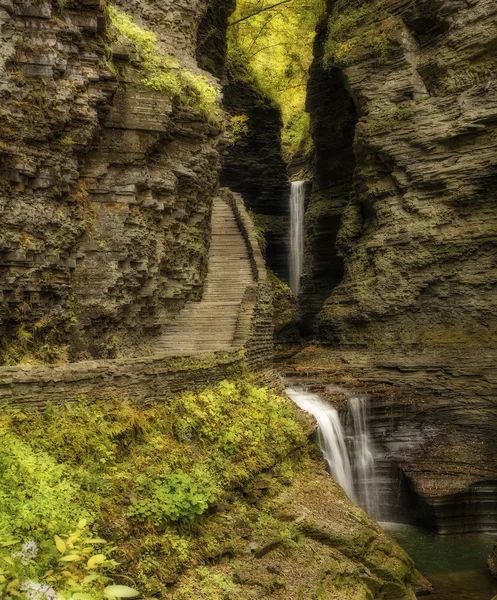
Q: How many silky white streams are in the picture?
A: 3